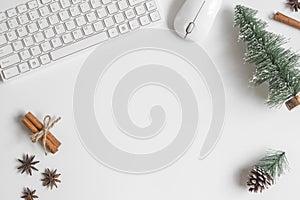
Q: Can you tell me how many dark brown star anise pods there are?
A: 4